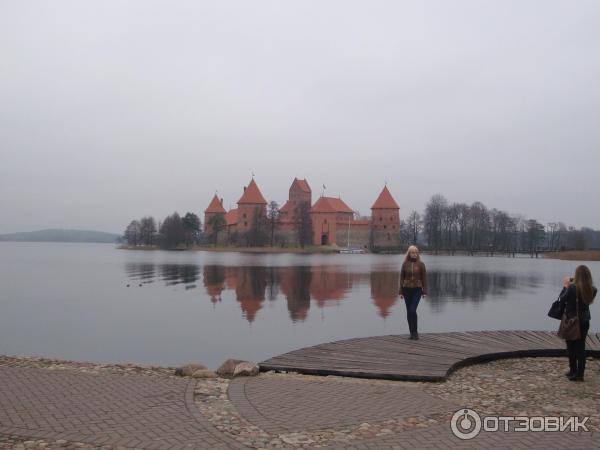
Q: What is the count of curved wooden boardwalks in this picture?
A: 1